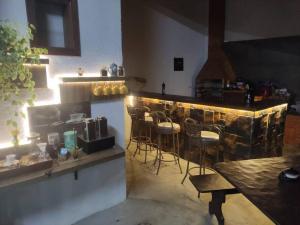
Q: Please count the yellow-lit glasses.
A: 4